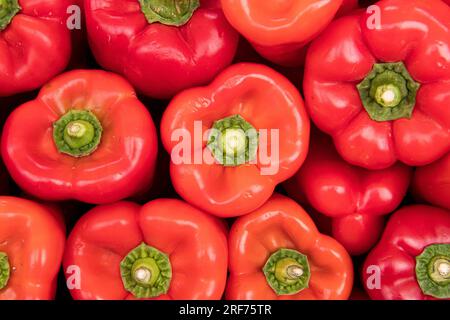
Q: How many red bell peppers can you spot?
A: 12